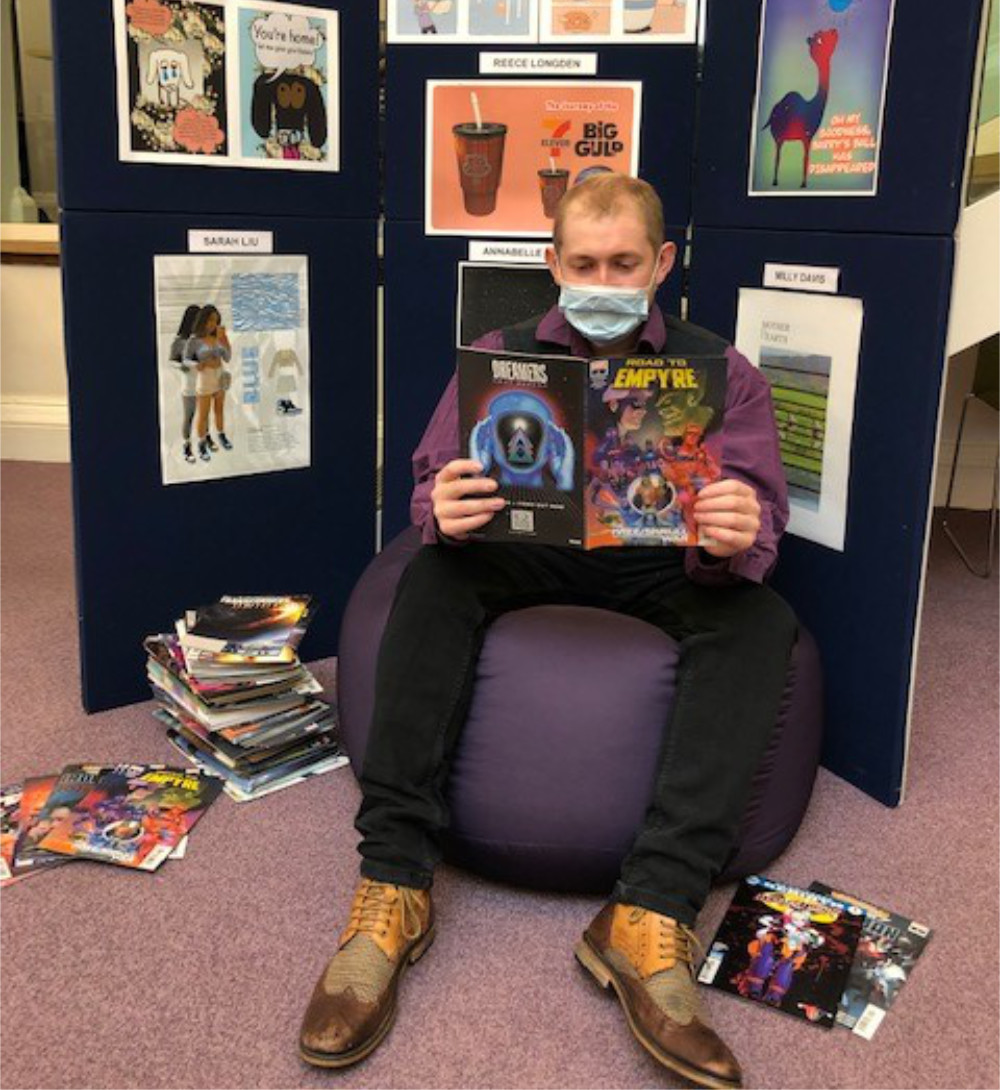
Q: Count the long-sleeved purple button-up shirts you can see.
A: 1